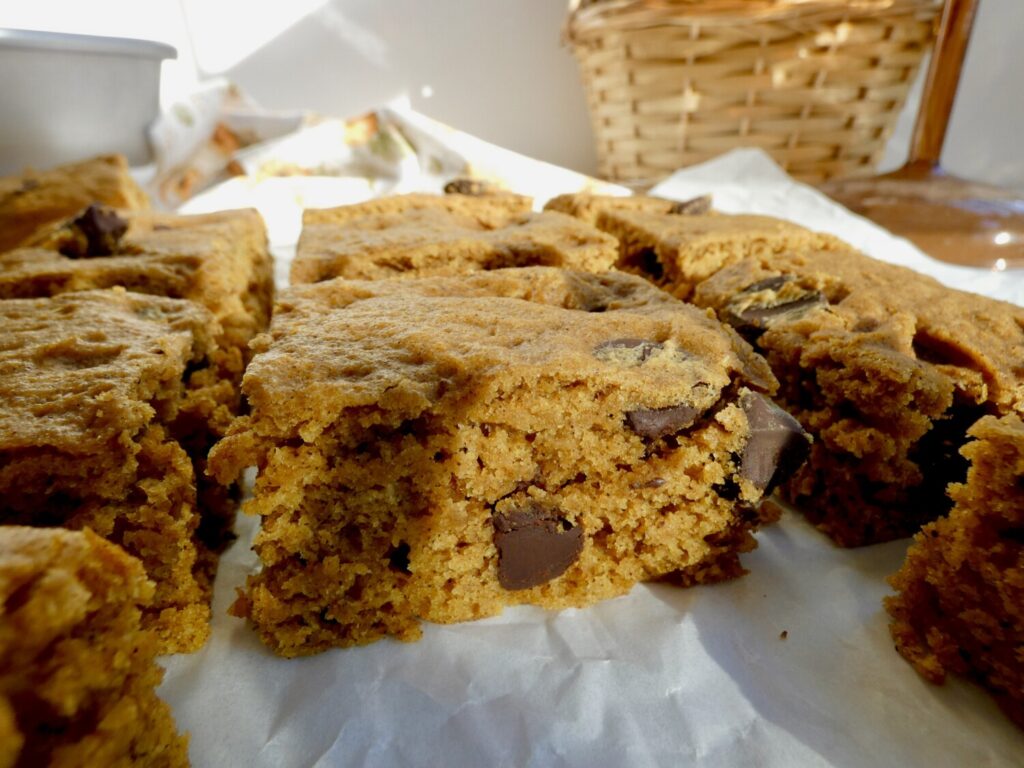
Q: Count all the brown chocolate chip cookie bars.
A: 11